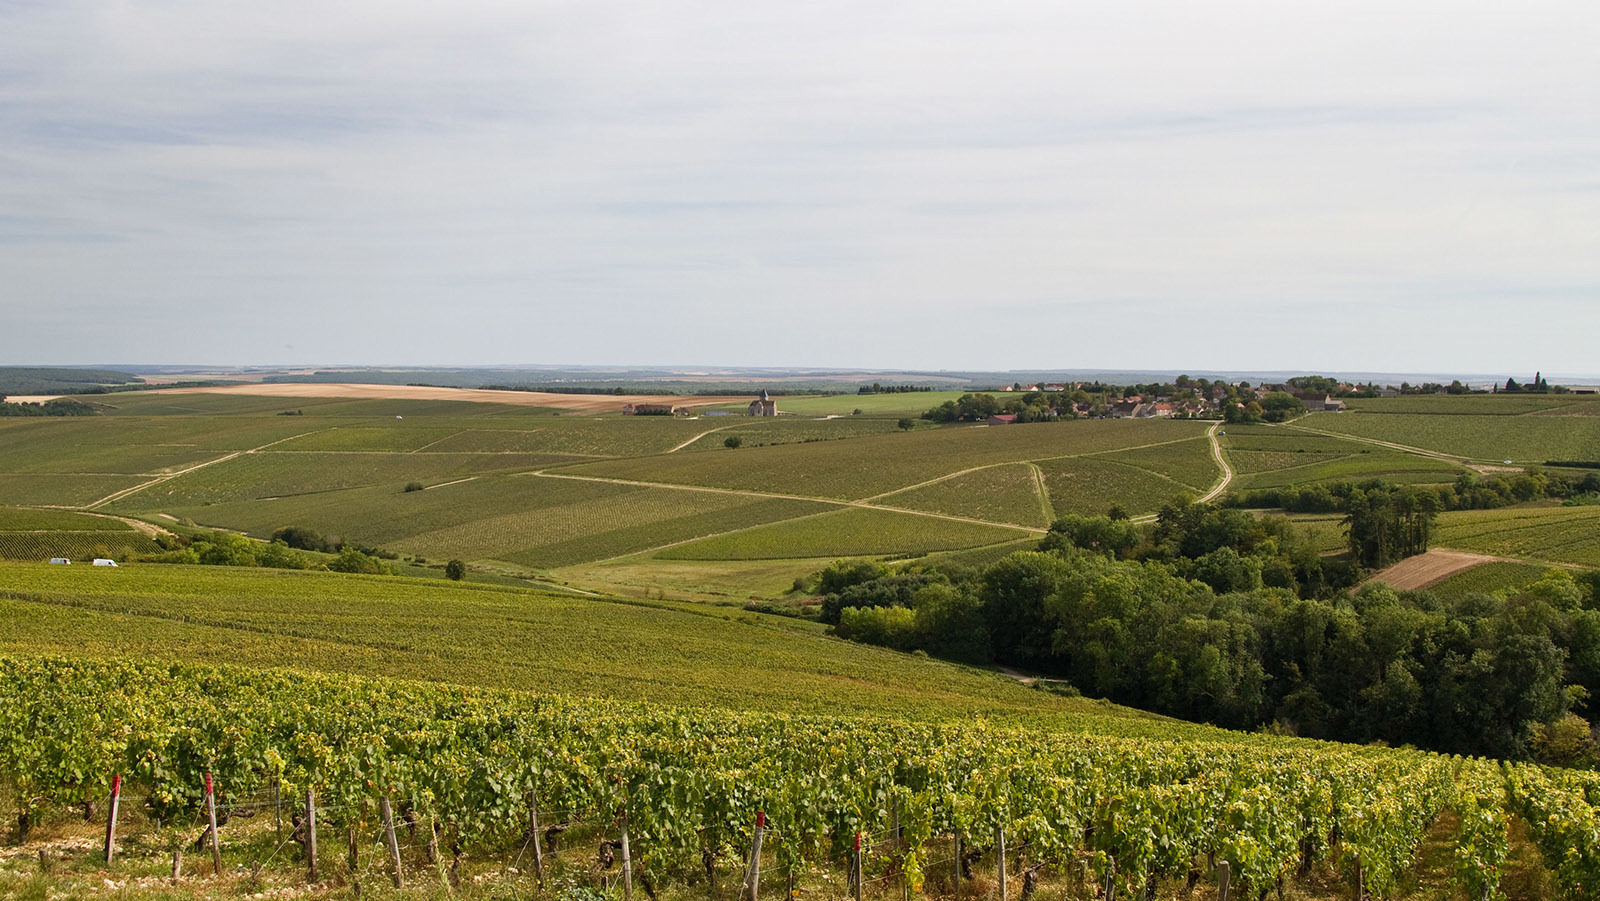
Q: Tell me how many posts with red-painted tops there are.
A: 4